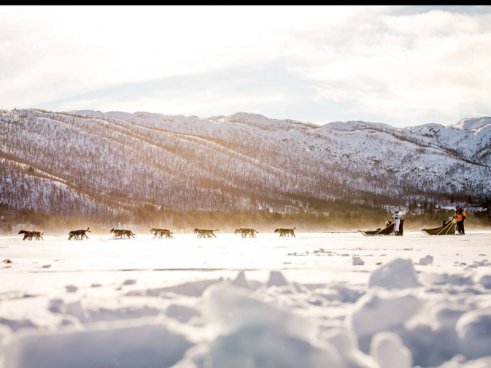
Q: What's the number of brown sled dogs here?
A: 7